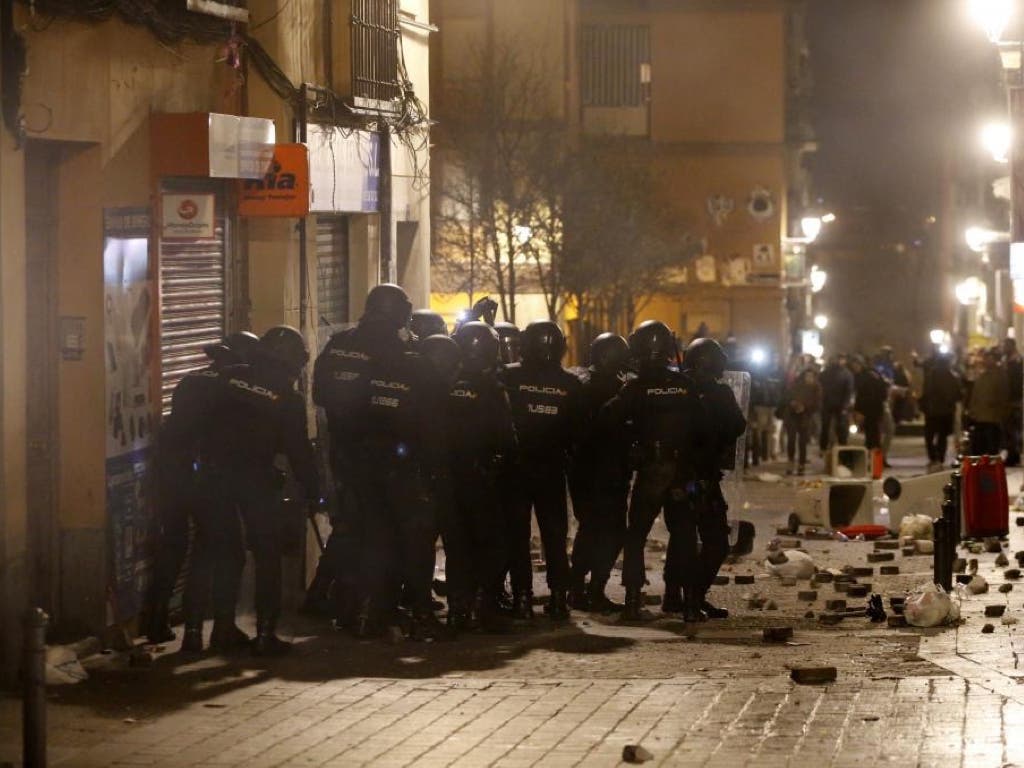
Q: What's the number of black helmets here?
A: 11